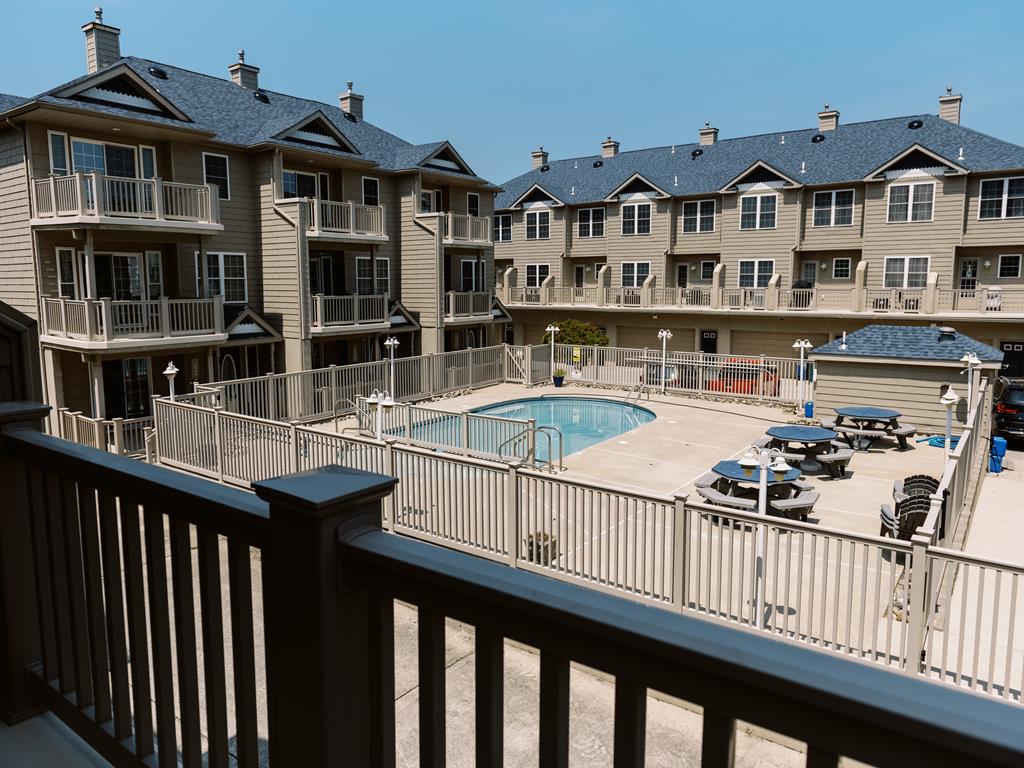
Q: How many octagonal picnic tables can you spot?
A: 3